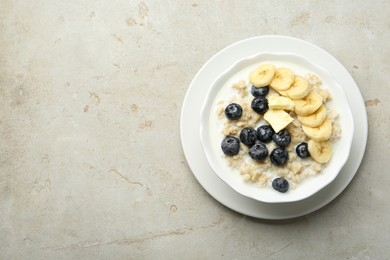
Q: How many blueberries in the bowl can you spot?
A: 11